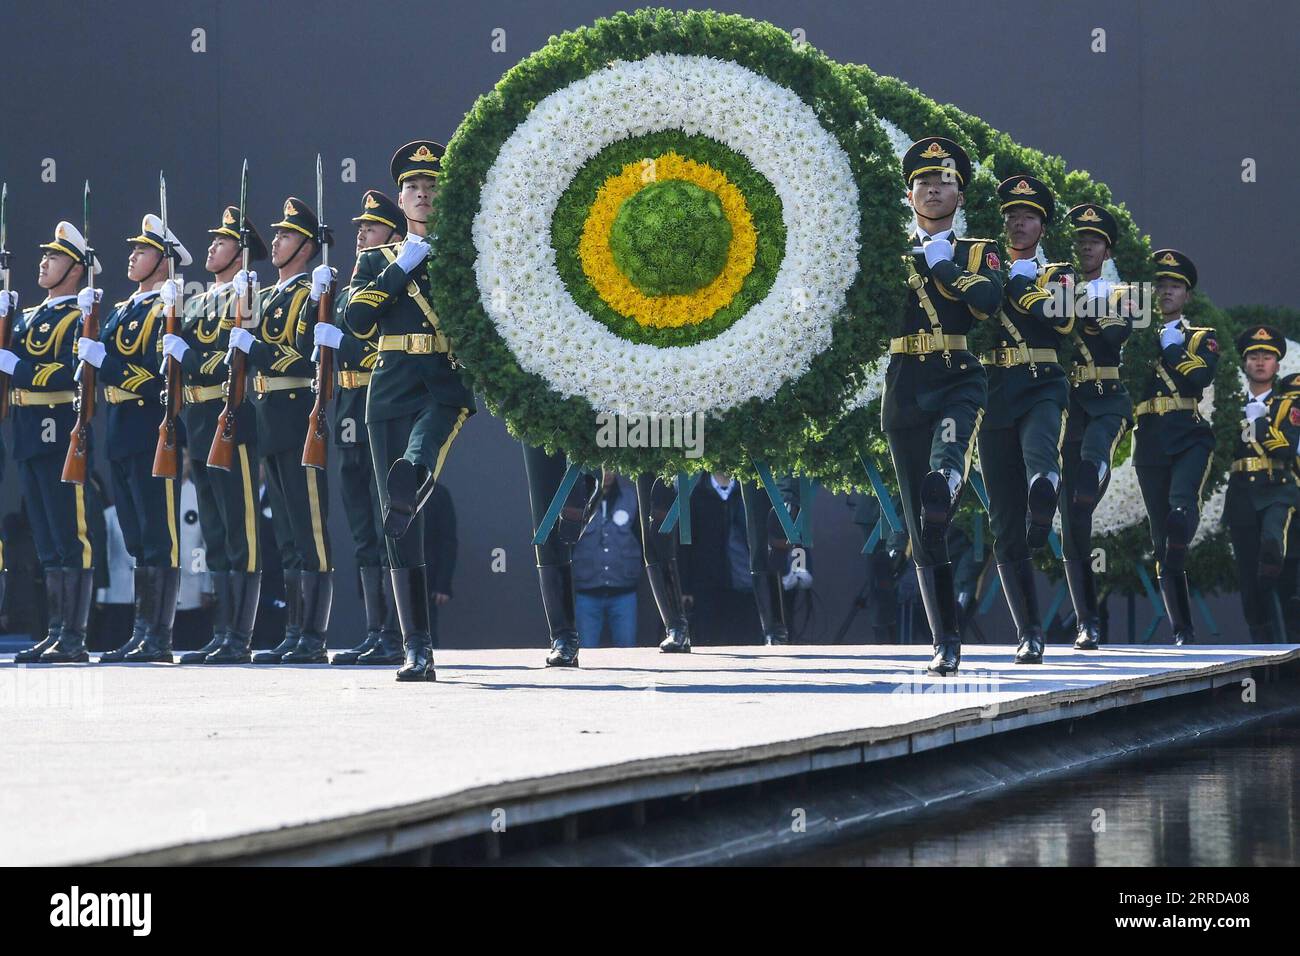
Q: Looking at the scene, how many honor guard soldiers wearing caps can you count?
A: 12